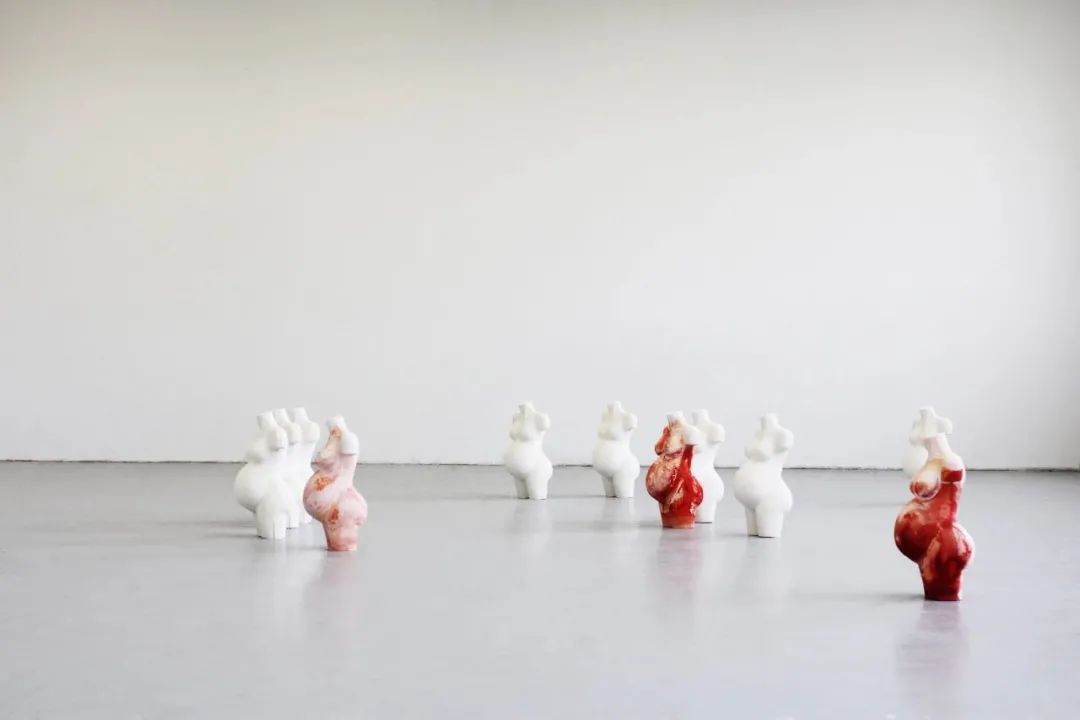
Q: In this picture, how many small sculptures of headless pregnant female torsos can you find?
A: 11